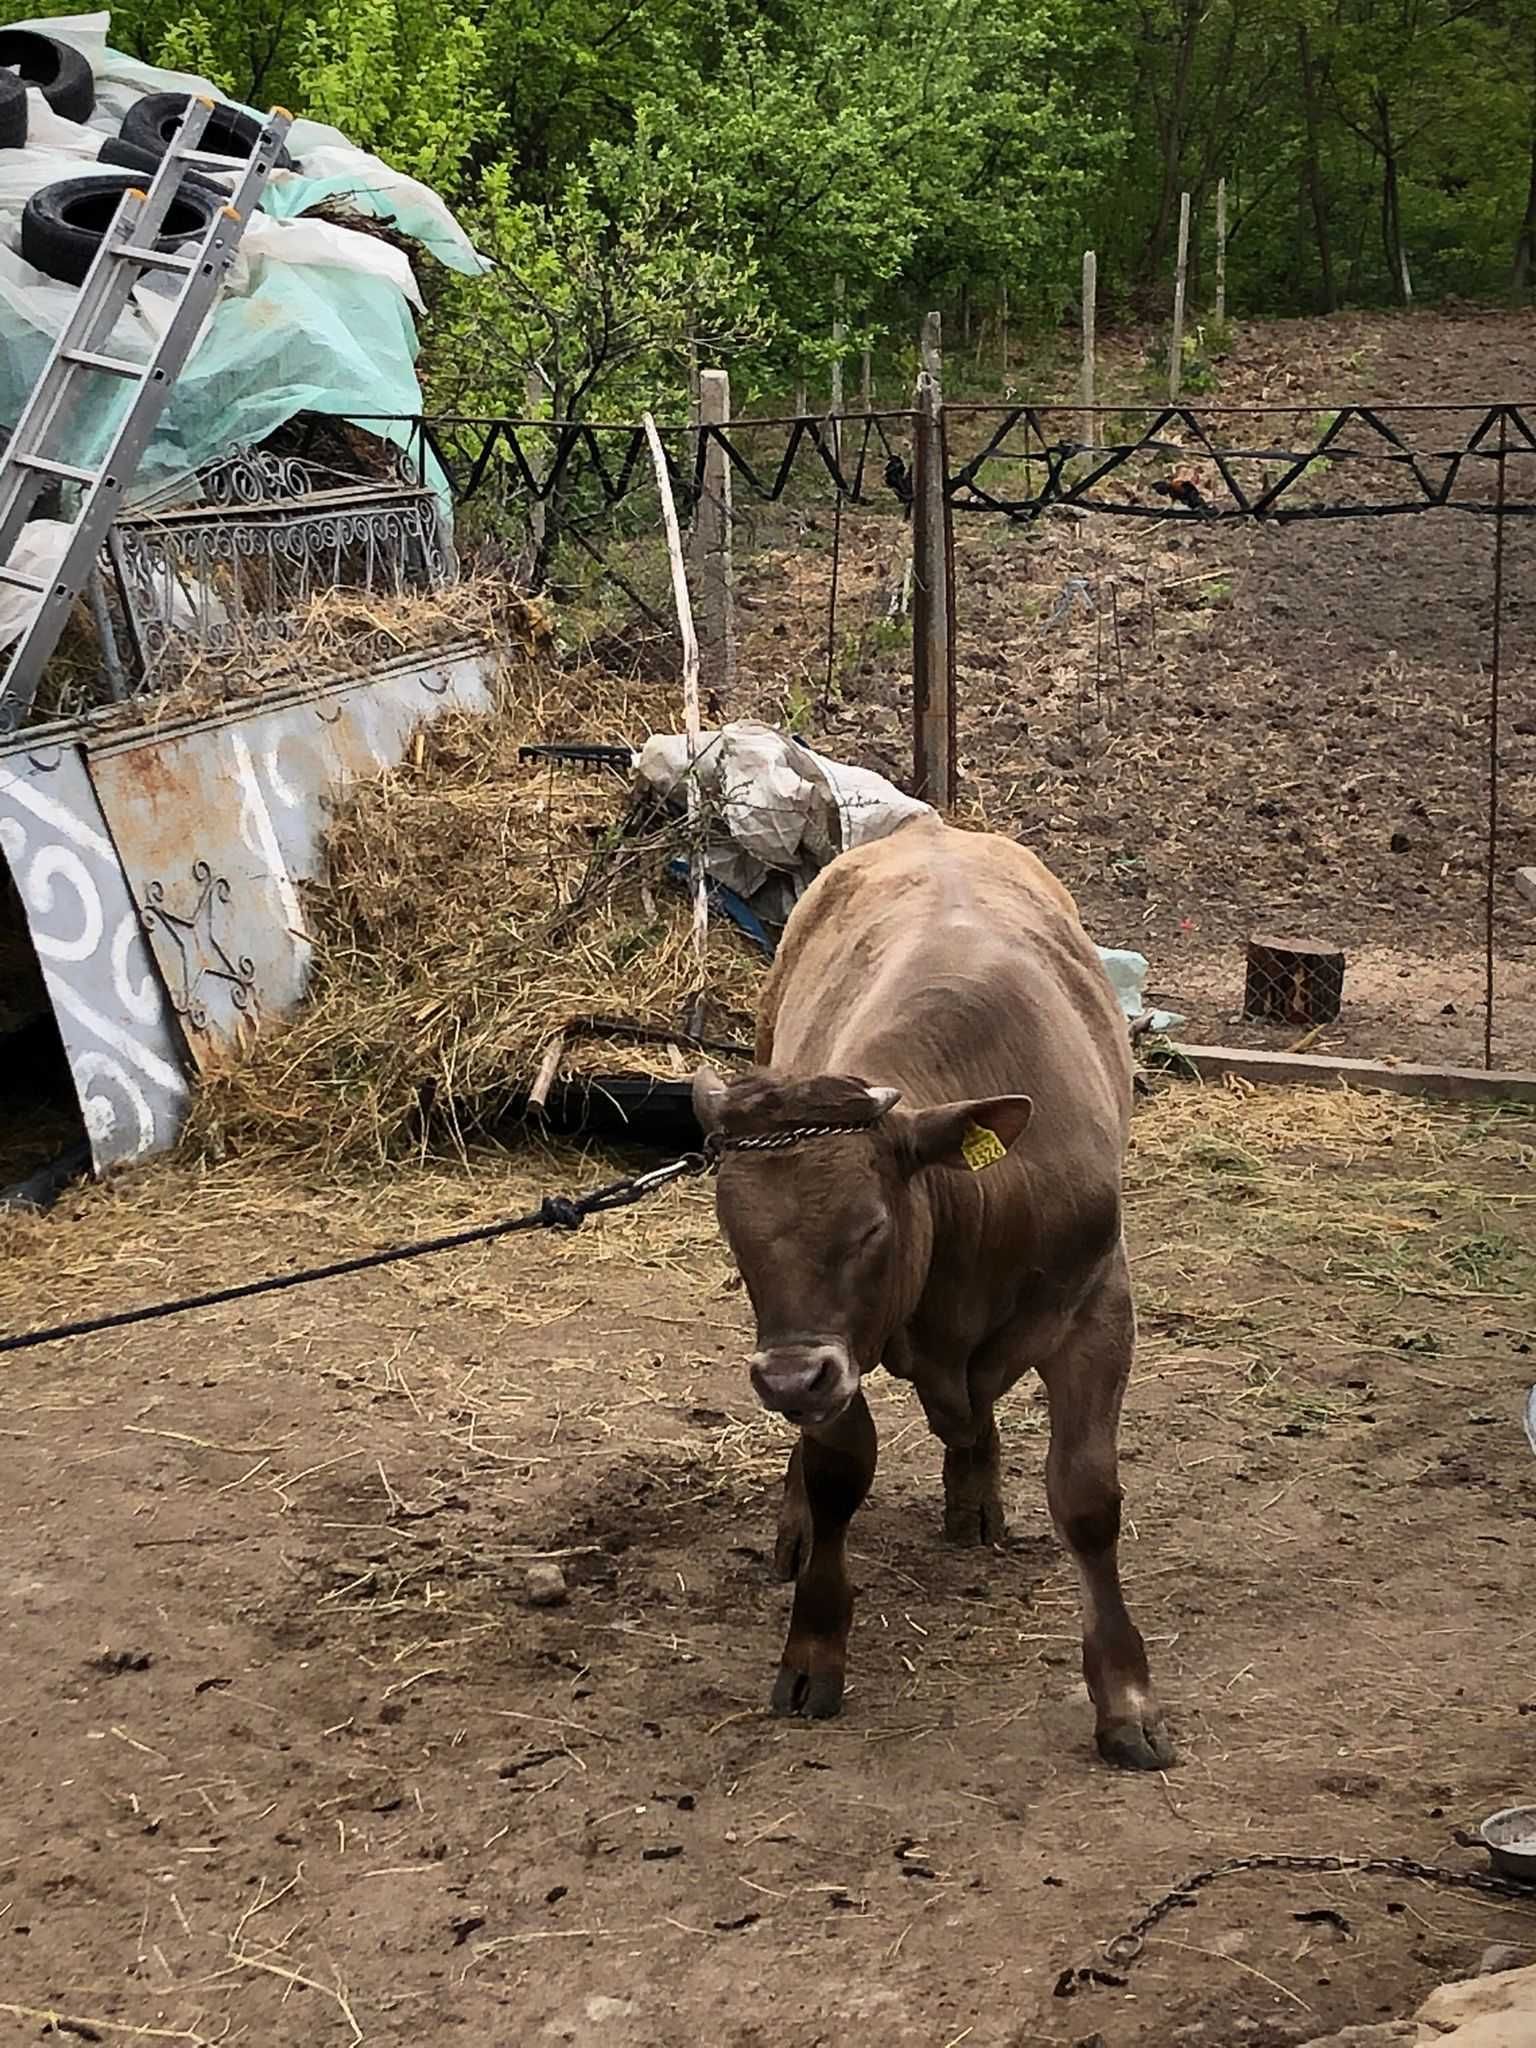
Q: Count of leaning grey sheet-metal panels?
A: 2